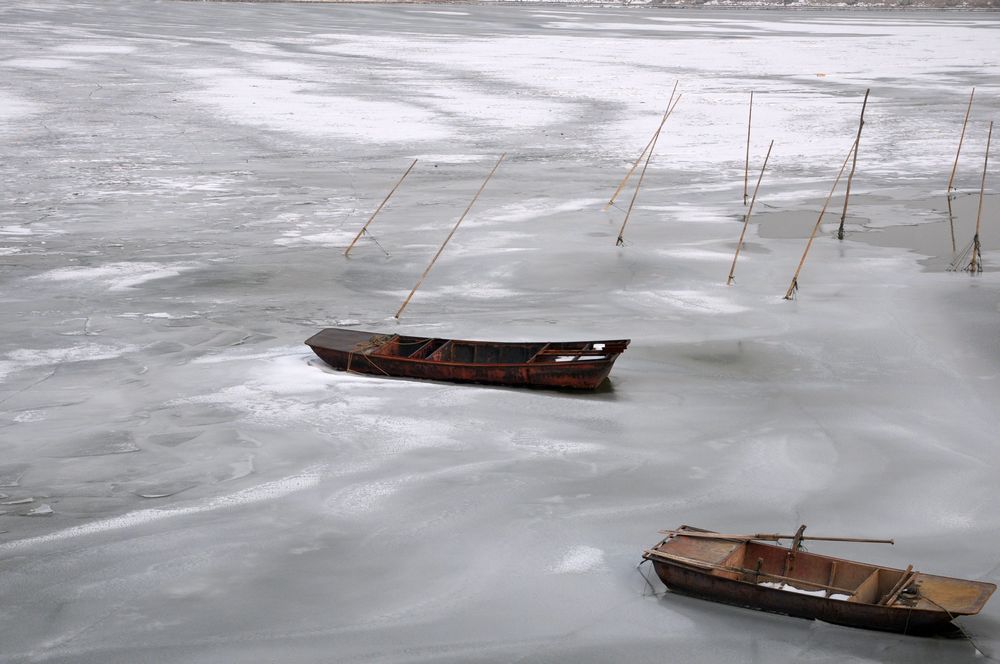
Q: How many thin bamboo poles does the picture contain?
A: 10